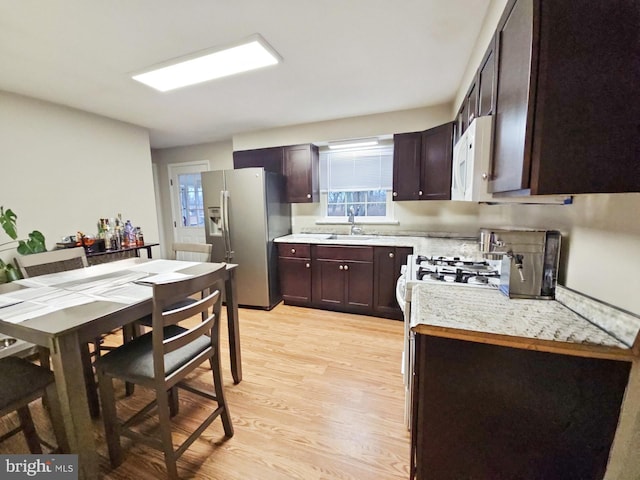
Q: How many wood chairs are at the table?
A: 4